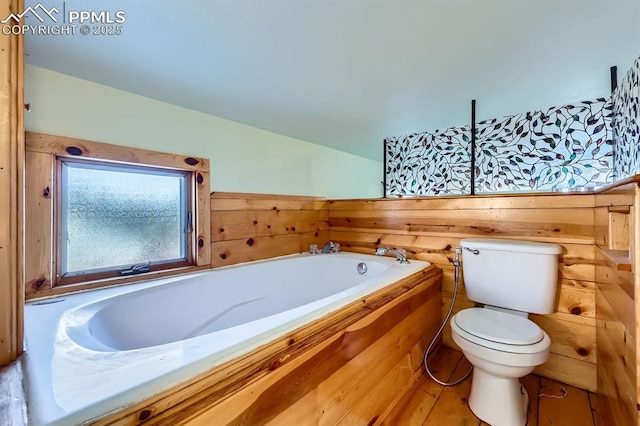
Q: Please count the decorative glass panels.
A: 3